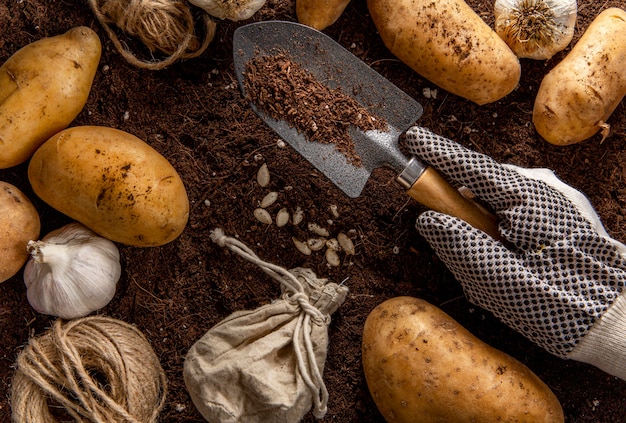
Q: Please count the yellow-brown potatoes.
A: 7